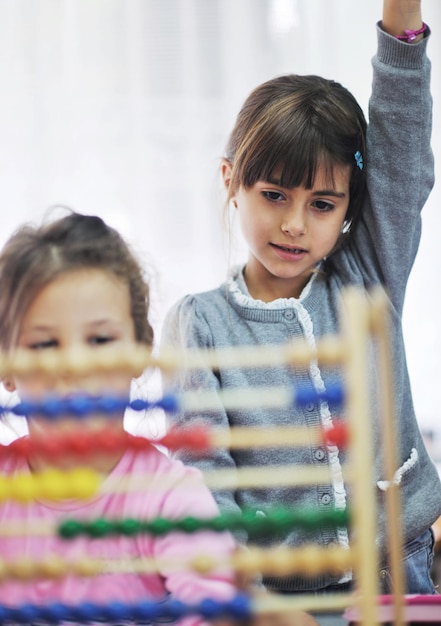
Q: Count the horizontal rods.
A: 7